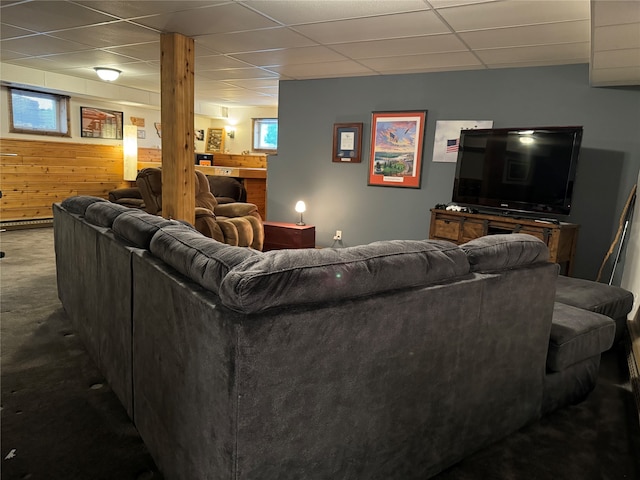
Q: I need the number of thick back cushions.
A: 6